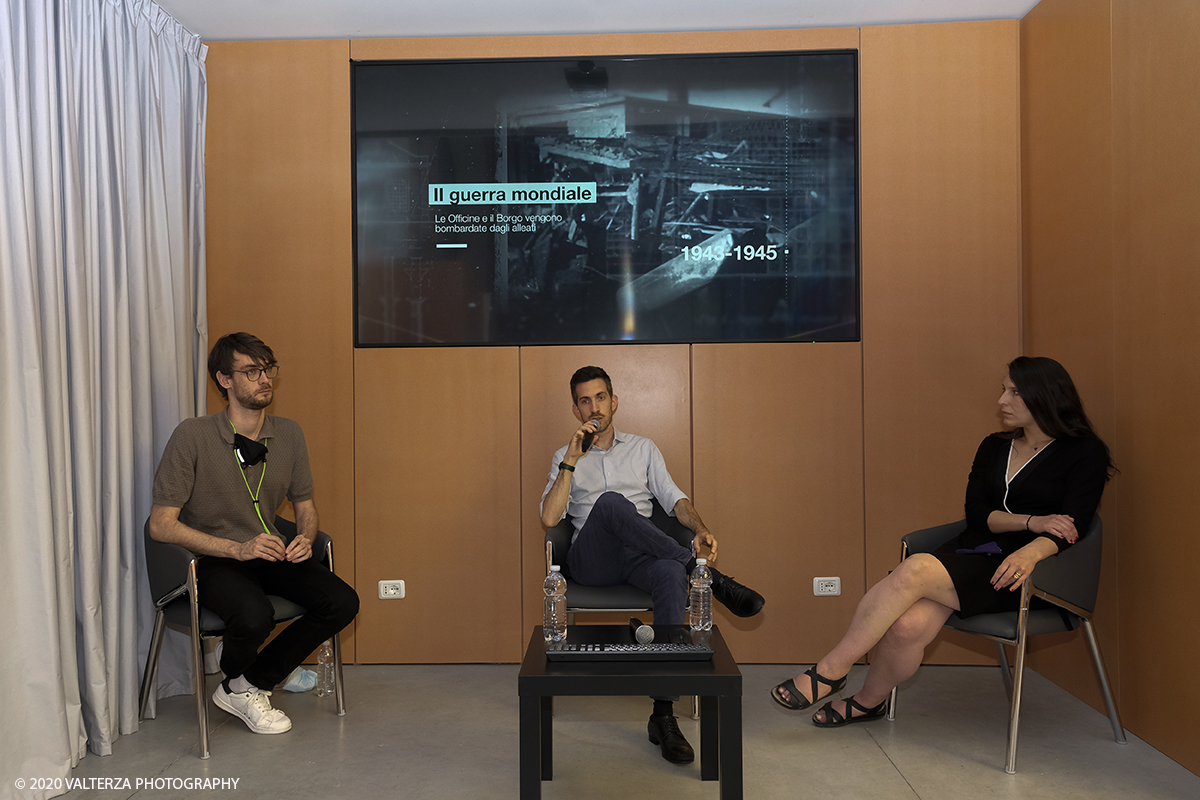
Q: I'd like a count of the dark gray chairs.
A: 3